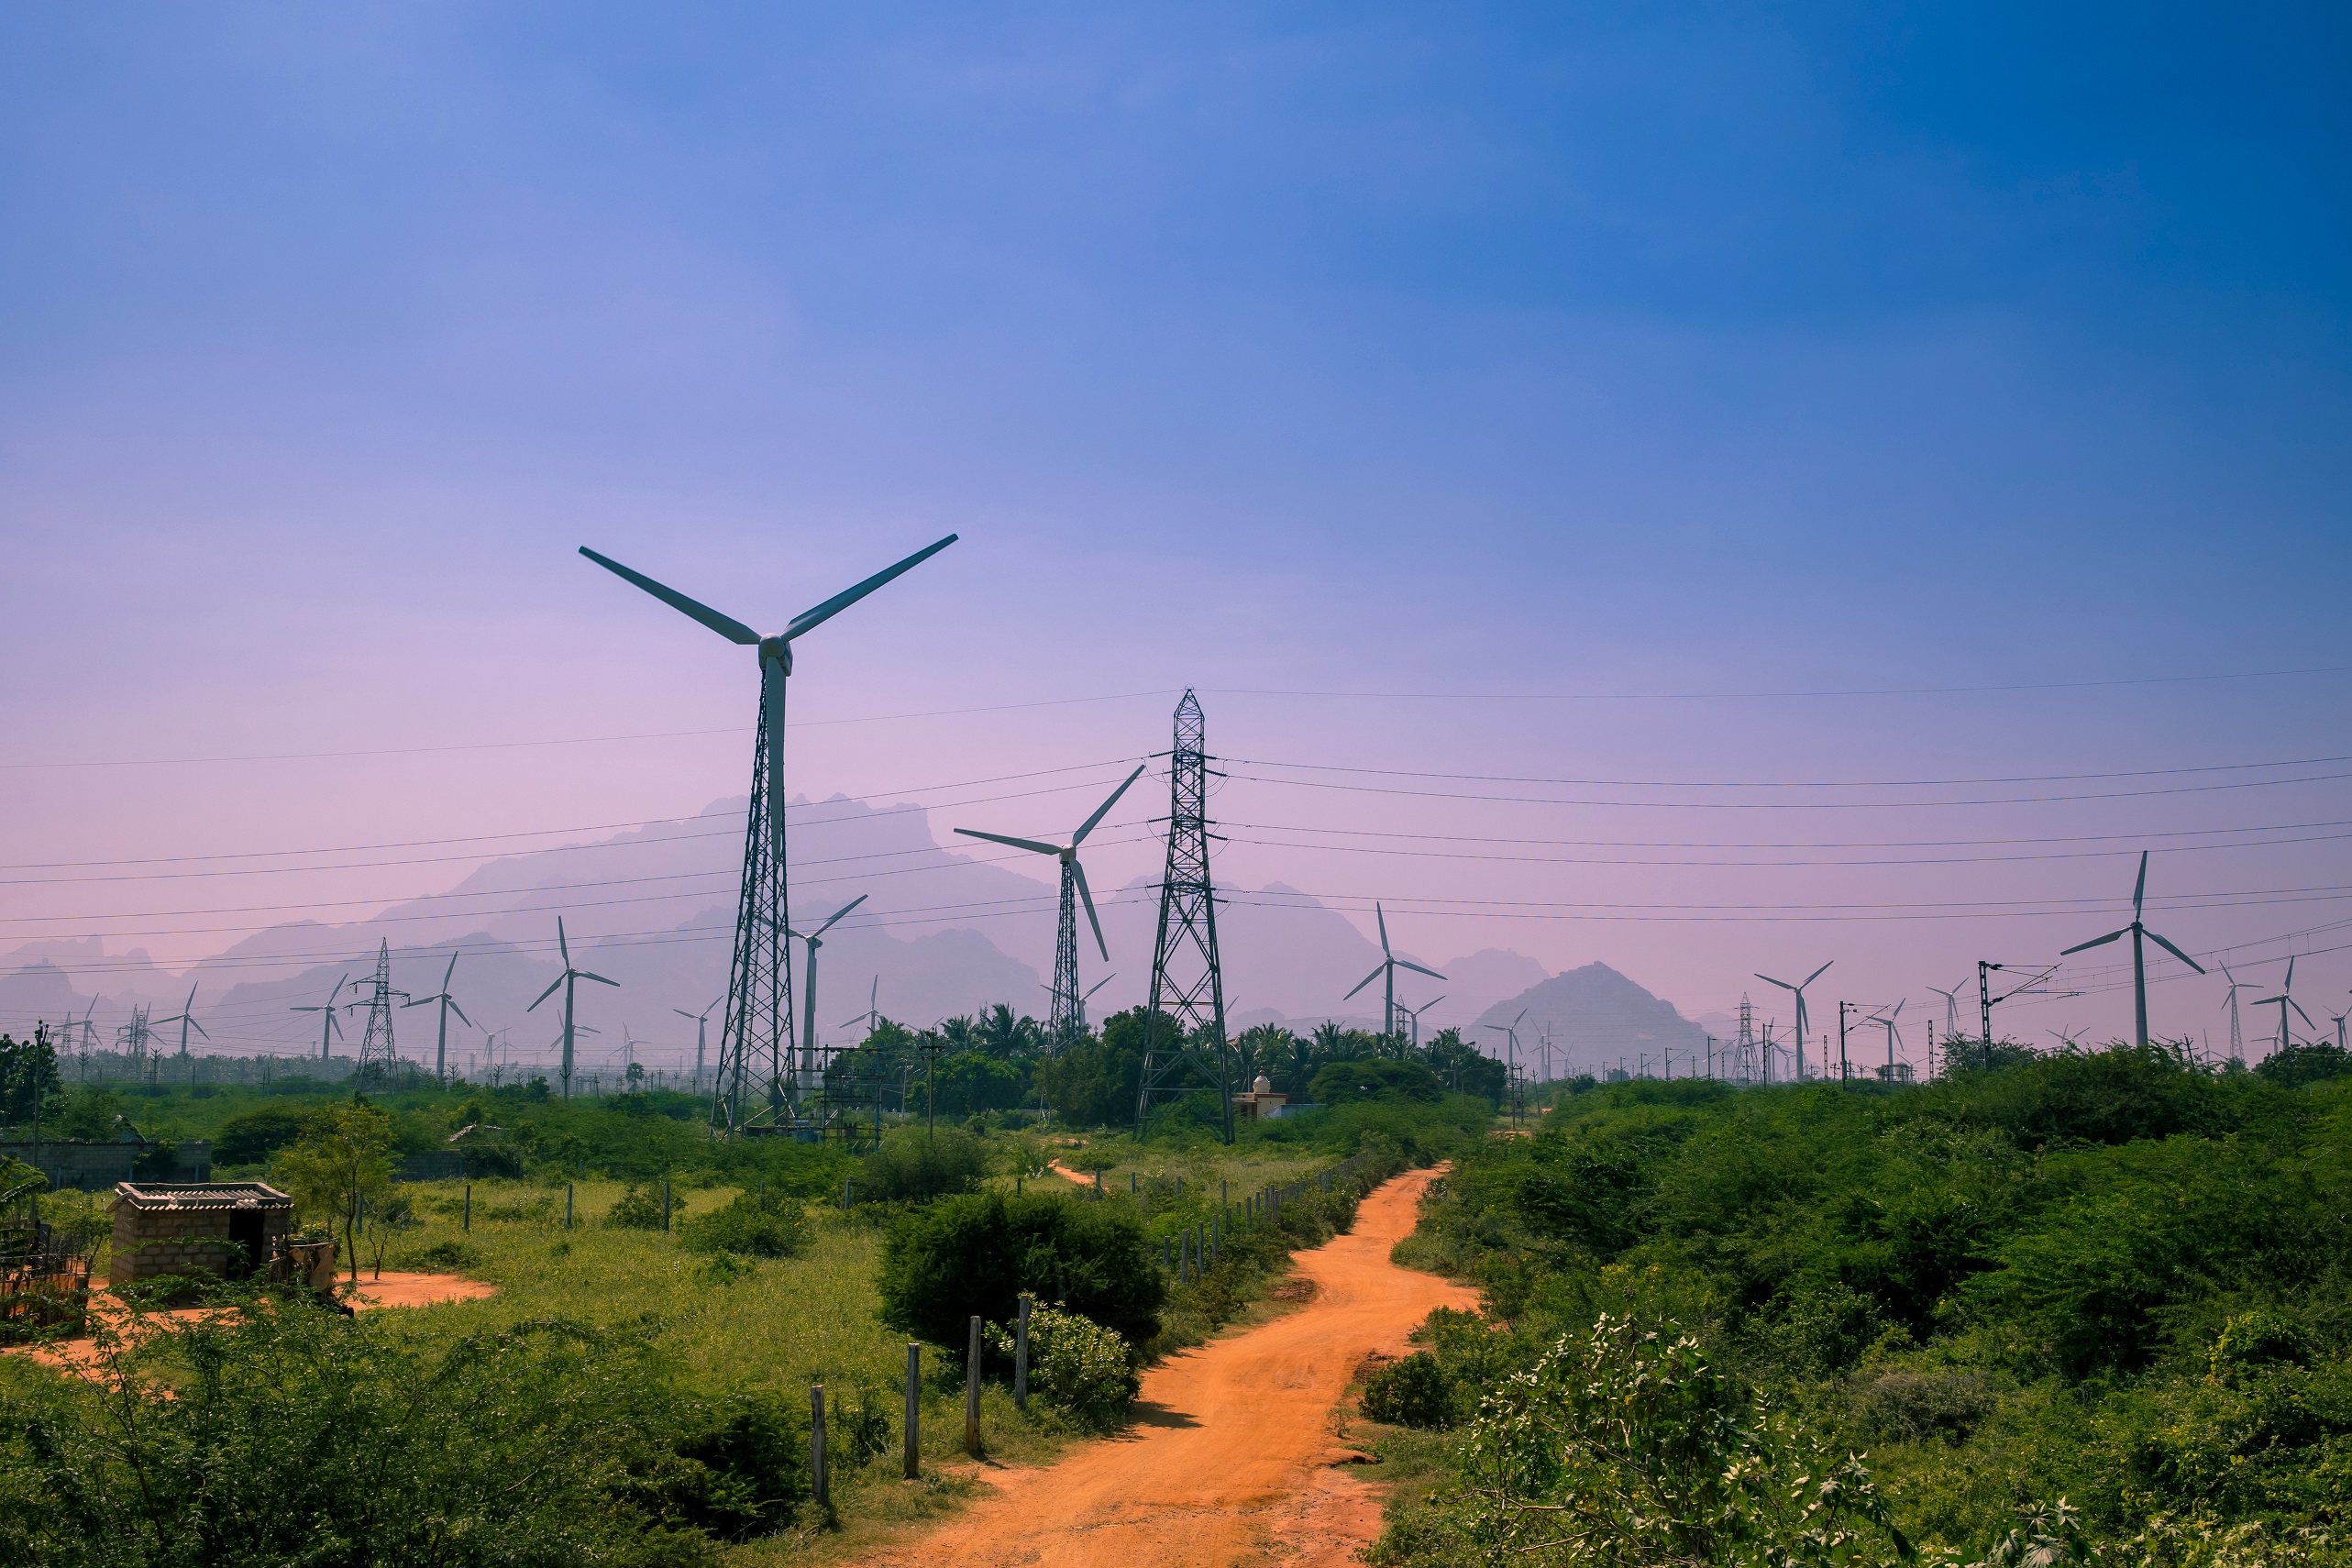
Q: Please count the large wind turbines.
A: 2